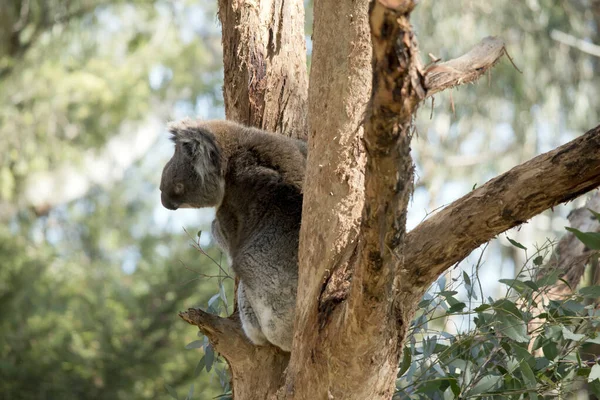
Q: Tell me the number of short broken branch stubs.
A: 2